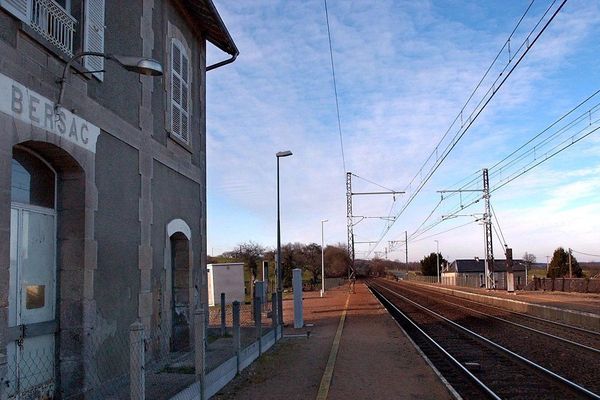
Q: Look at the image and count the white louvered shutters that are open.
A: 2